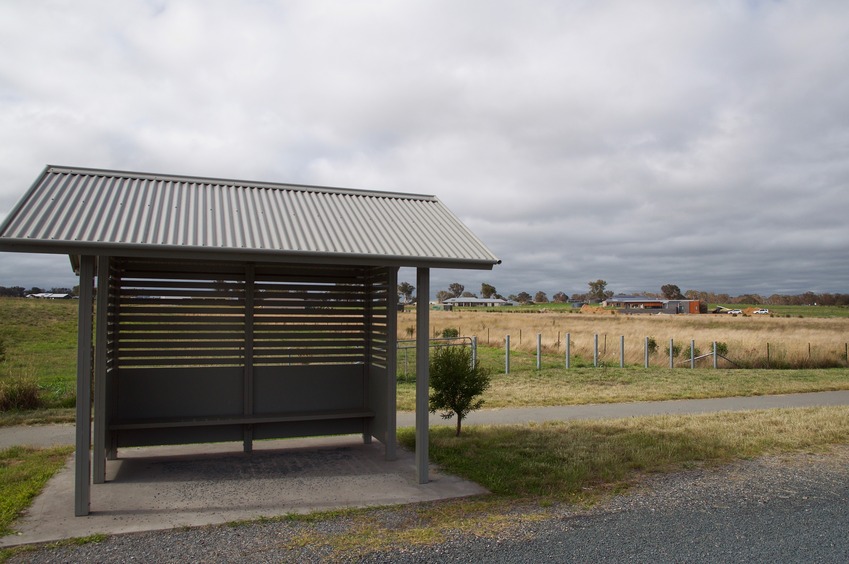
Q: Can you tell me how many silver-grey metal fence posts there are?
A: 10